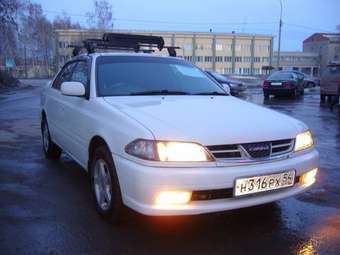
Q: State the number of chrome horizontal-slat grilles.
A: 1